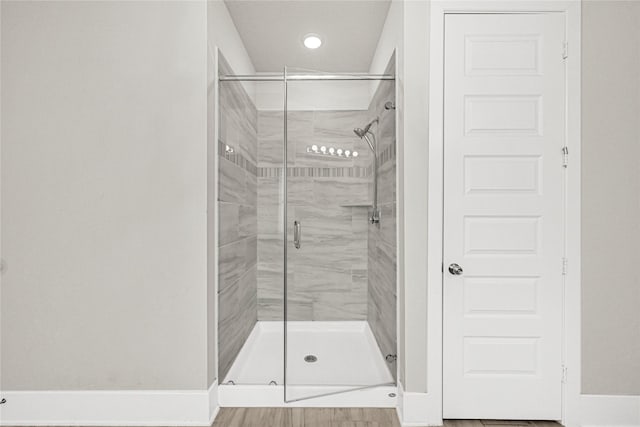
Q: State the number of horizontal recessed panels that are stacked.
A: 6